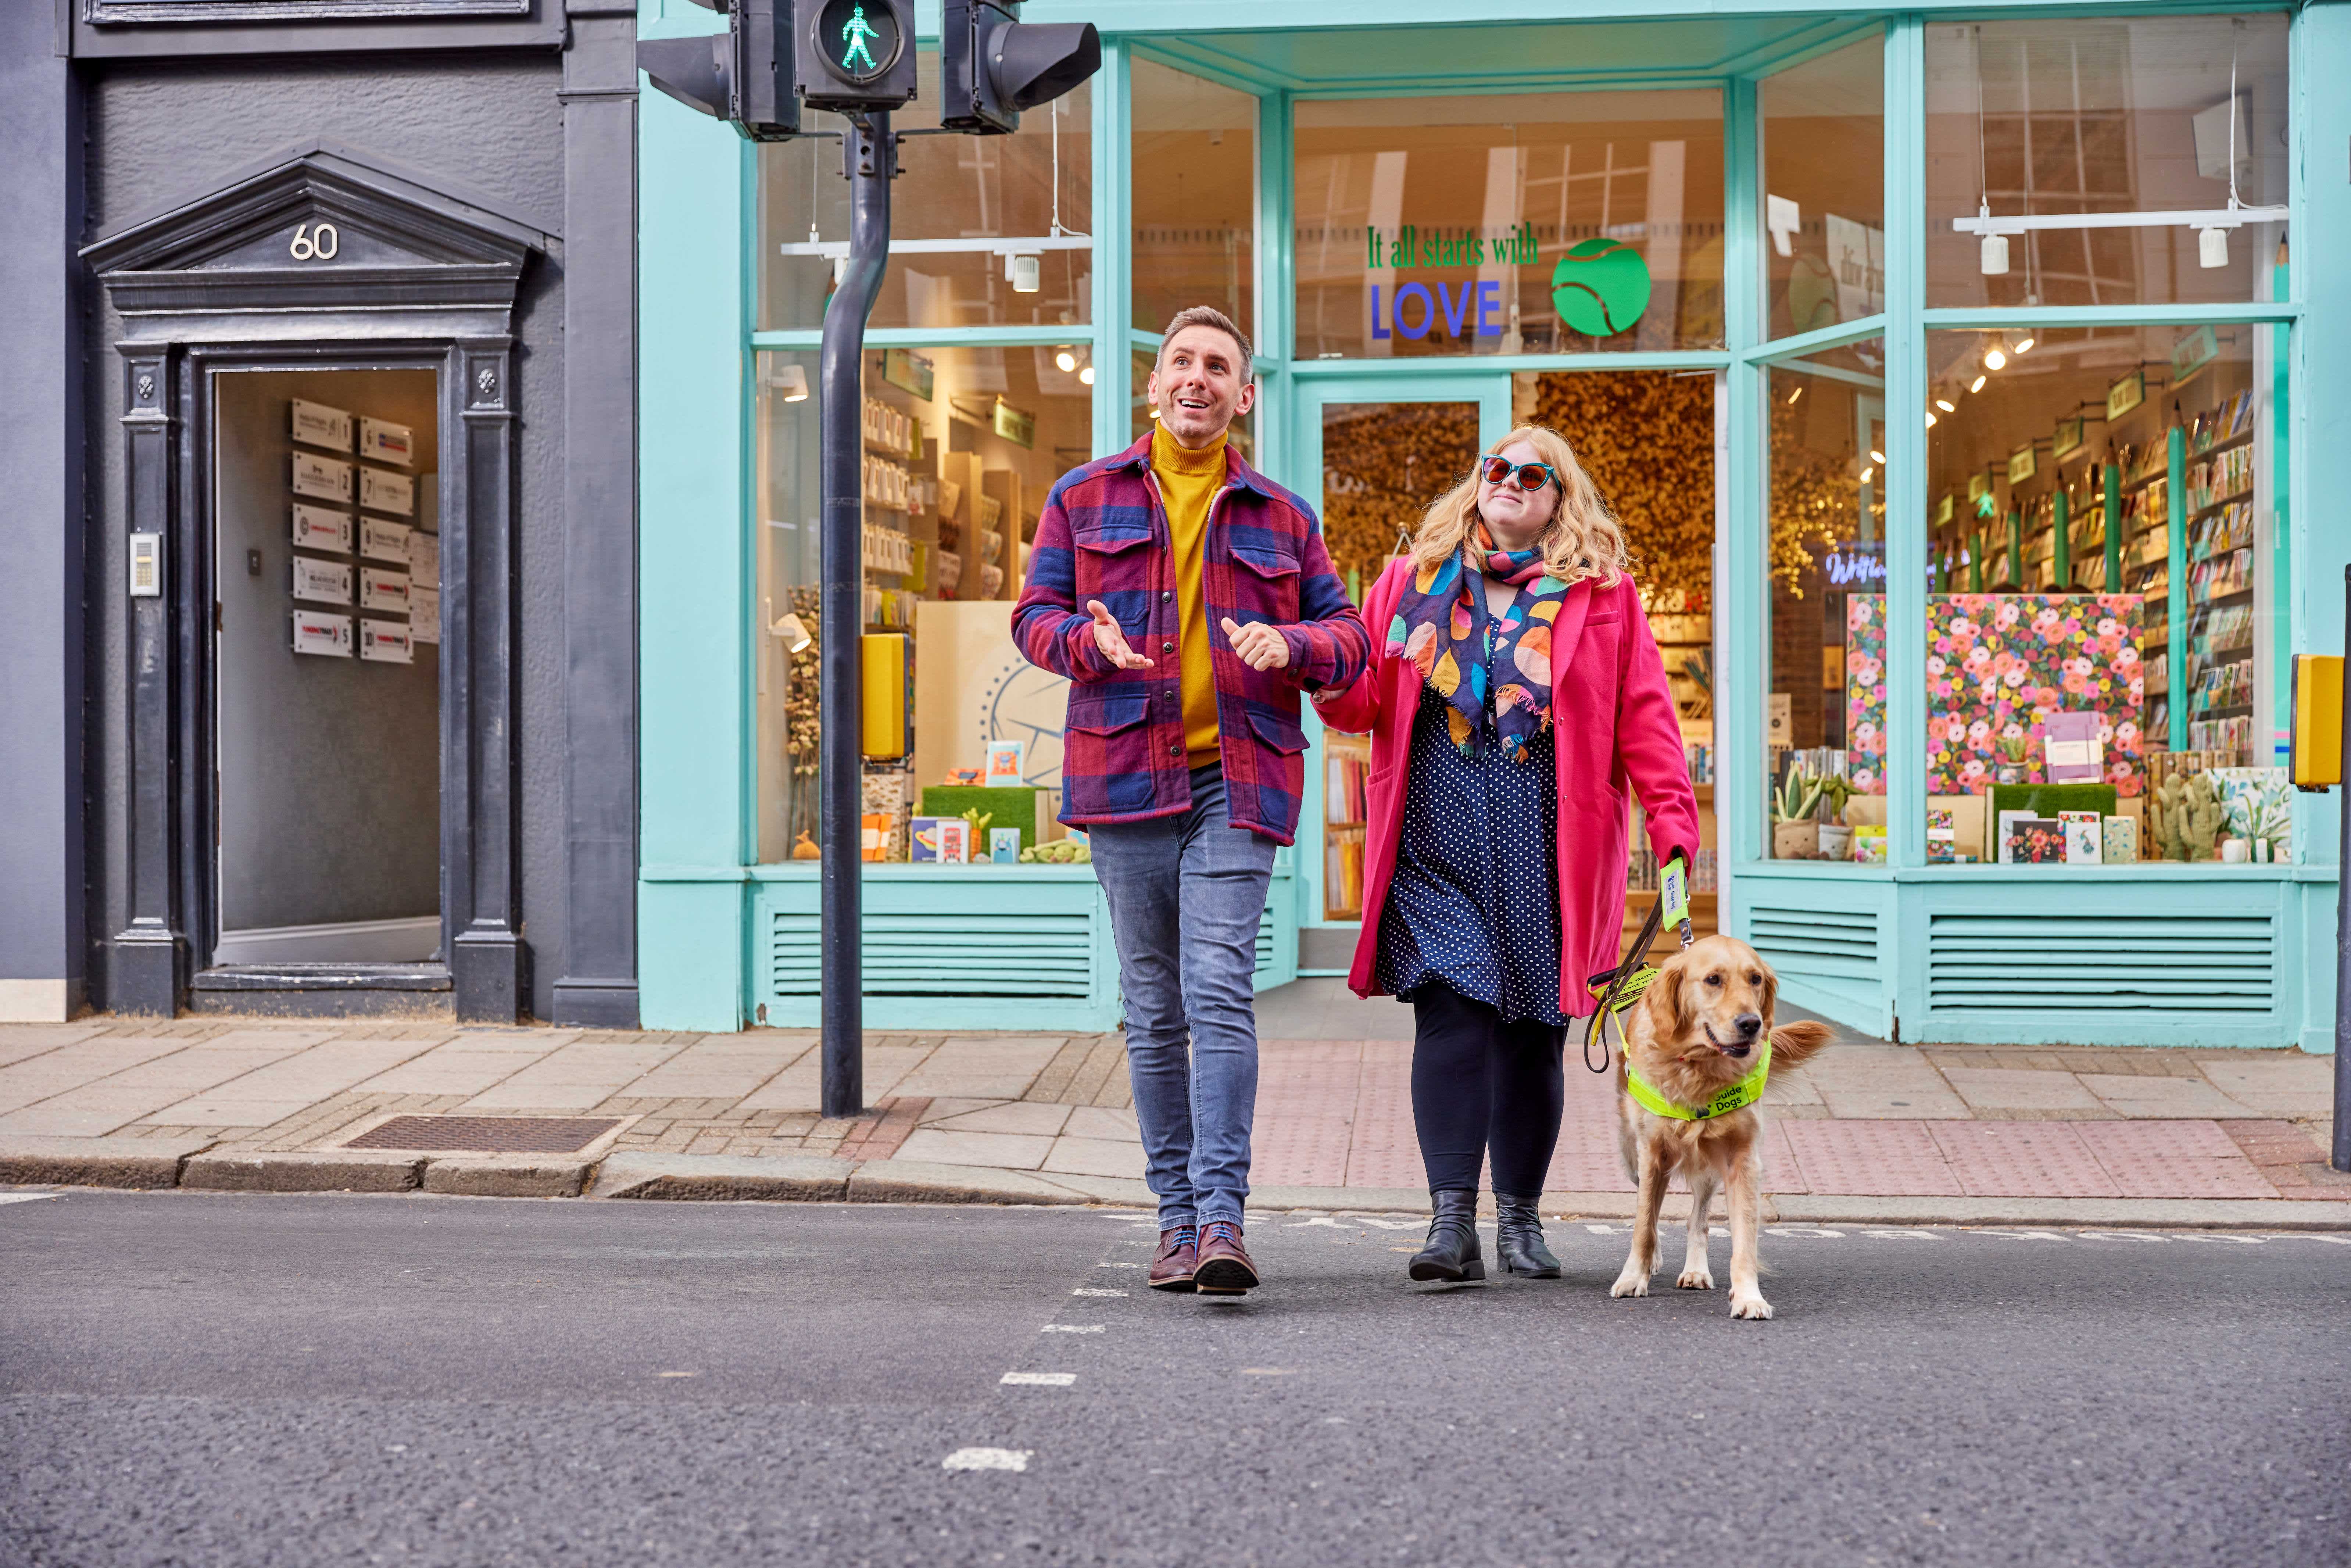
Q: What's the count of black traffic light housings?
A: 3